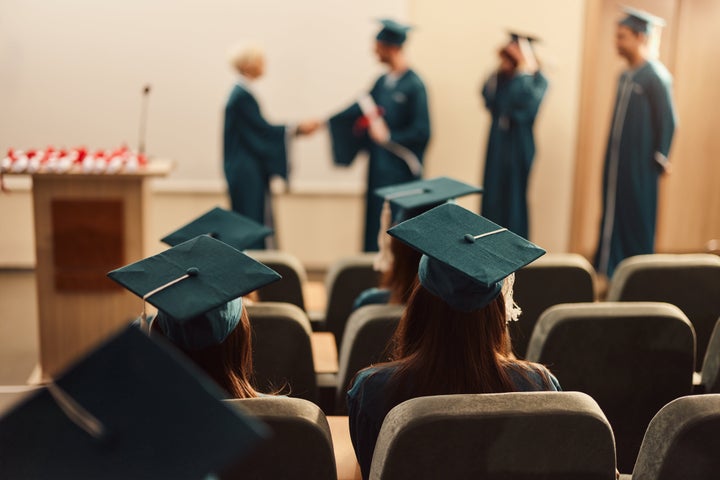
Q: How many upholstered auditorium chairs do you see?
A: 11